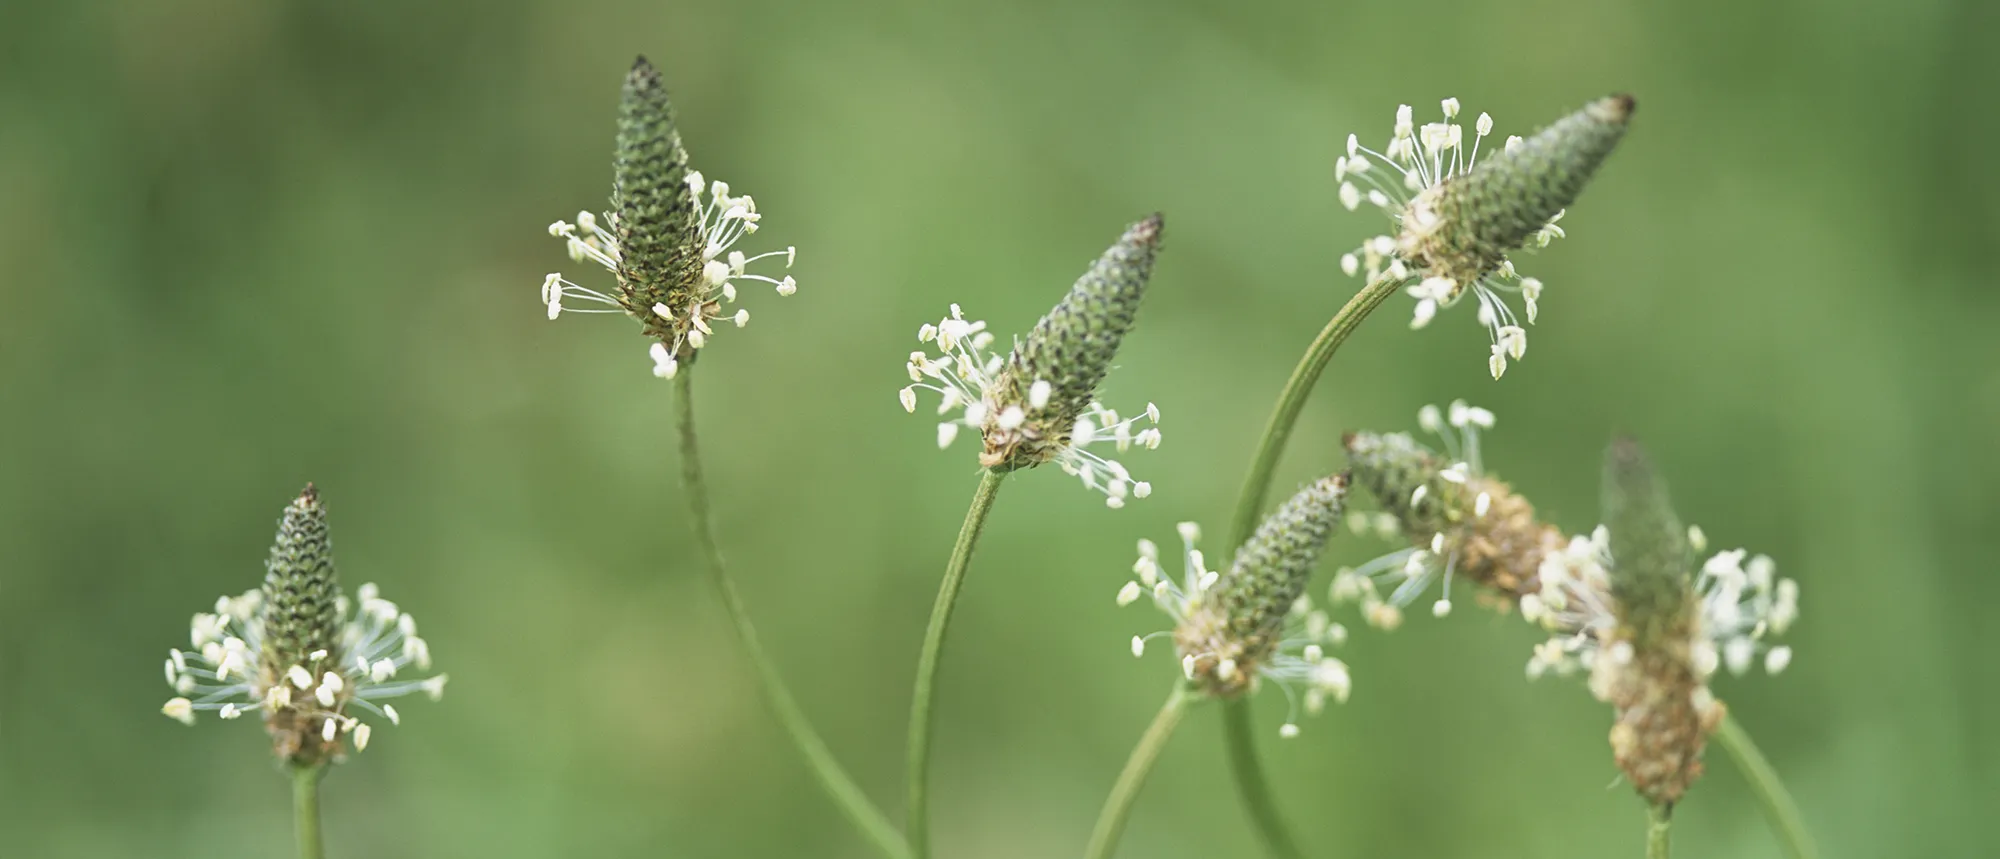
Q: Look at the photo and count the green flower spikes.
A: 7